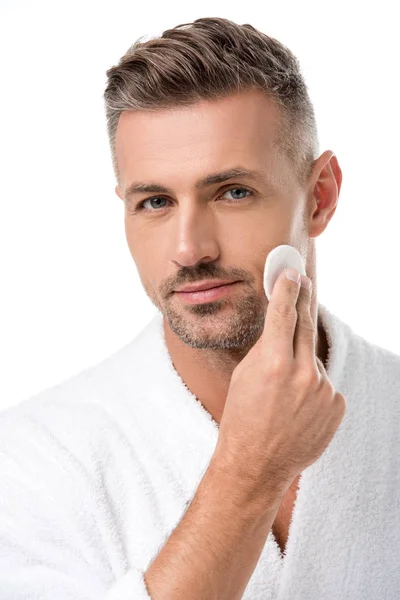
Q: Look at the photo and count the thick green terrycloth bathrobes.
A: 0